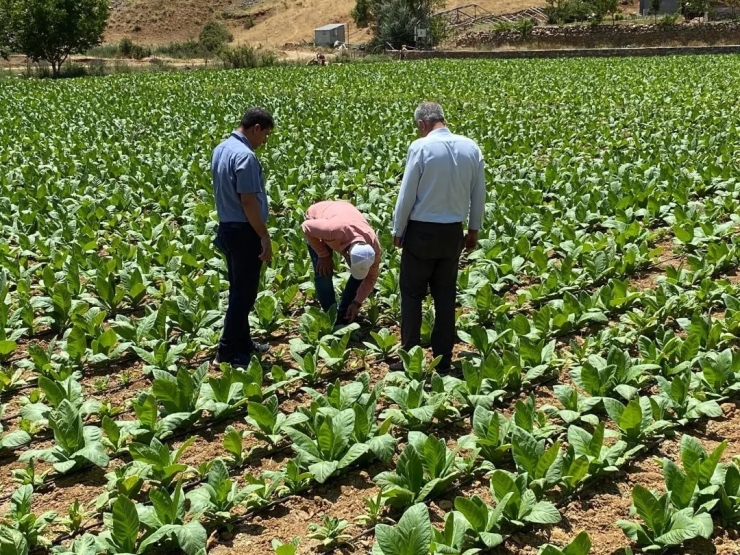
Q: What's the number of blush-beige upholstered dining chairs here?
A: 0